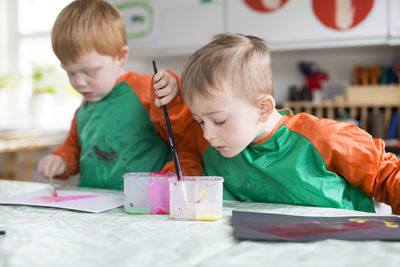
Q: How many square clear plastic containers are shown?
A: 2